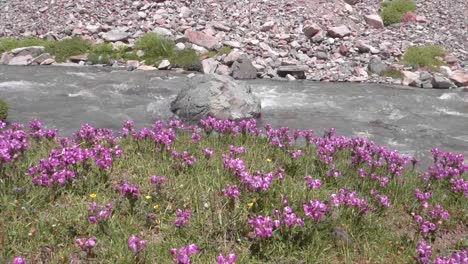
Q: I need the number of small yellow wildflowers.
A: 5